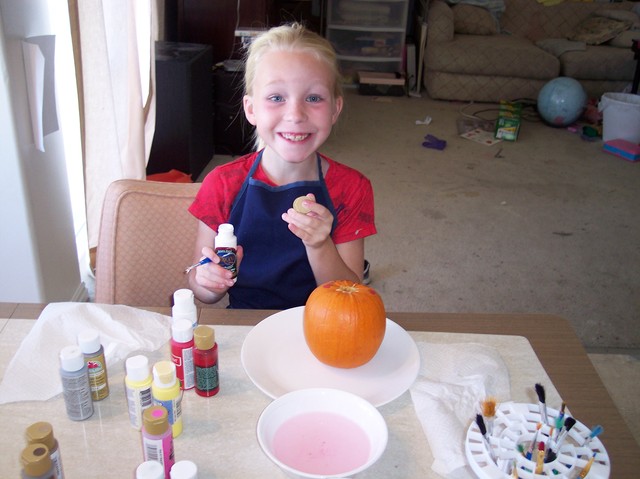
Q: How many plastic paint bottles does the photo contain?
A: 13